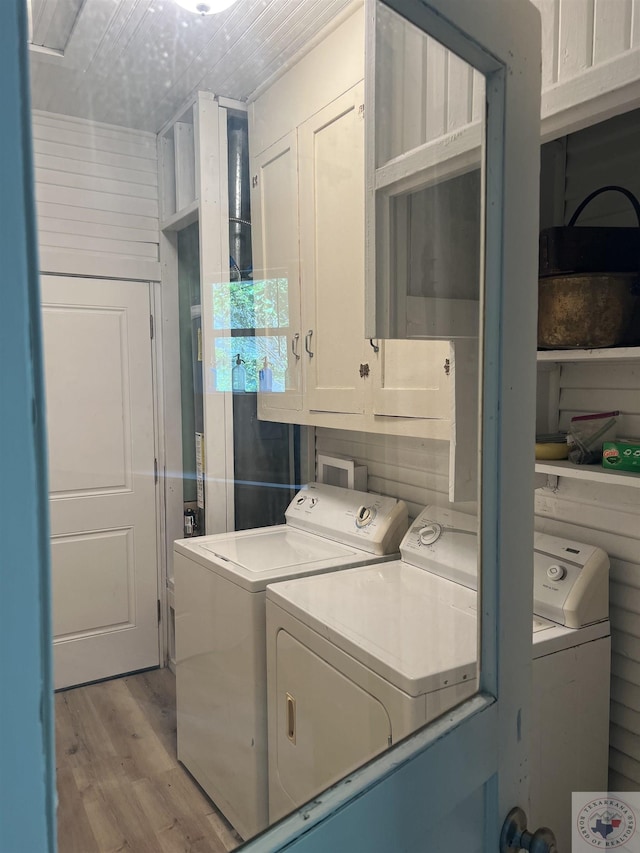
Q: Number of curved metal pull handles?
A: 3